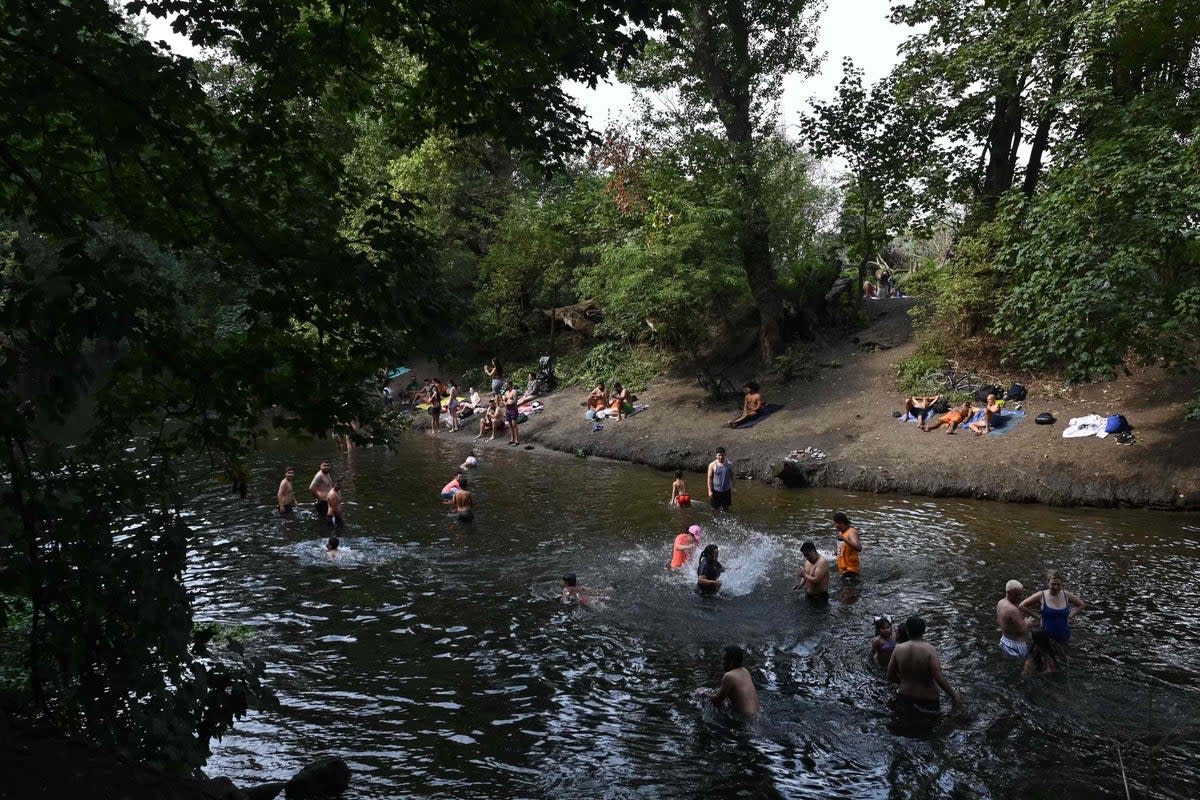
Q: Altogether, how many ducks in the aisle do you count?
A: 0